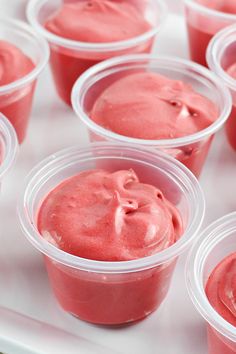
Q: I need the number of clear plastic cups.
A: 8